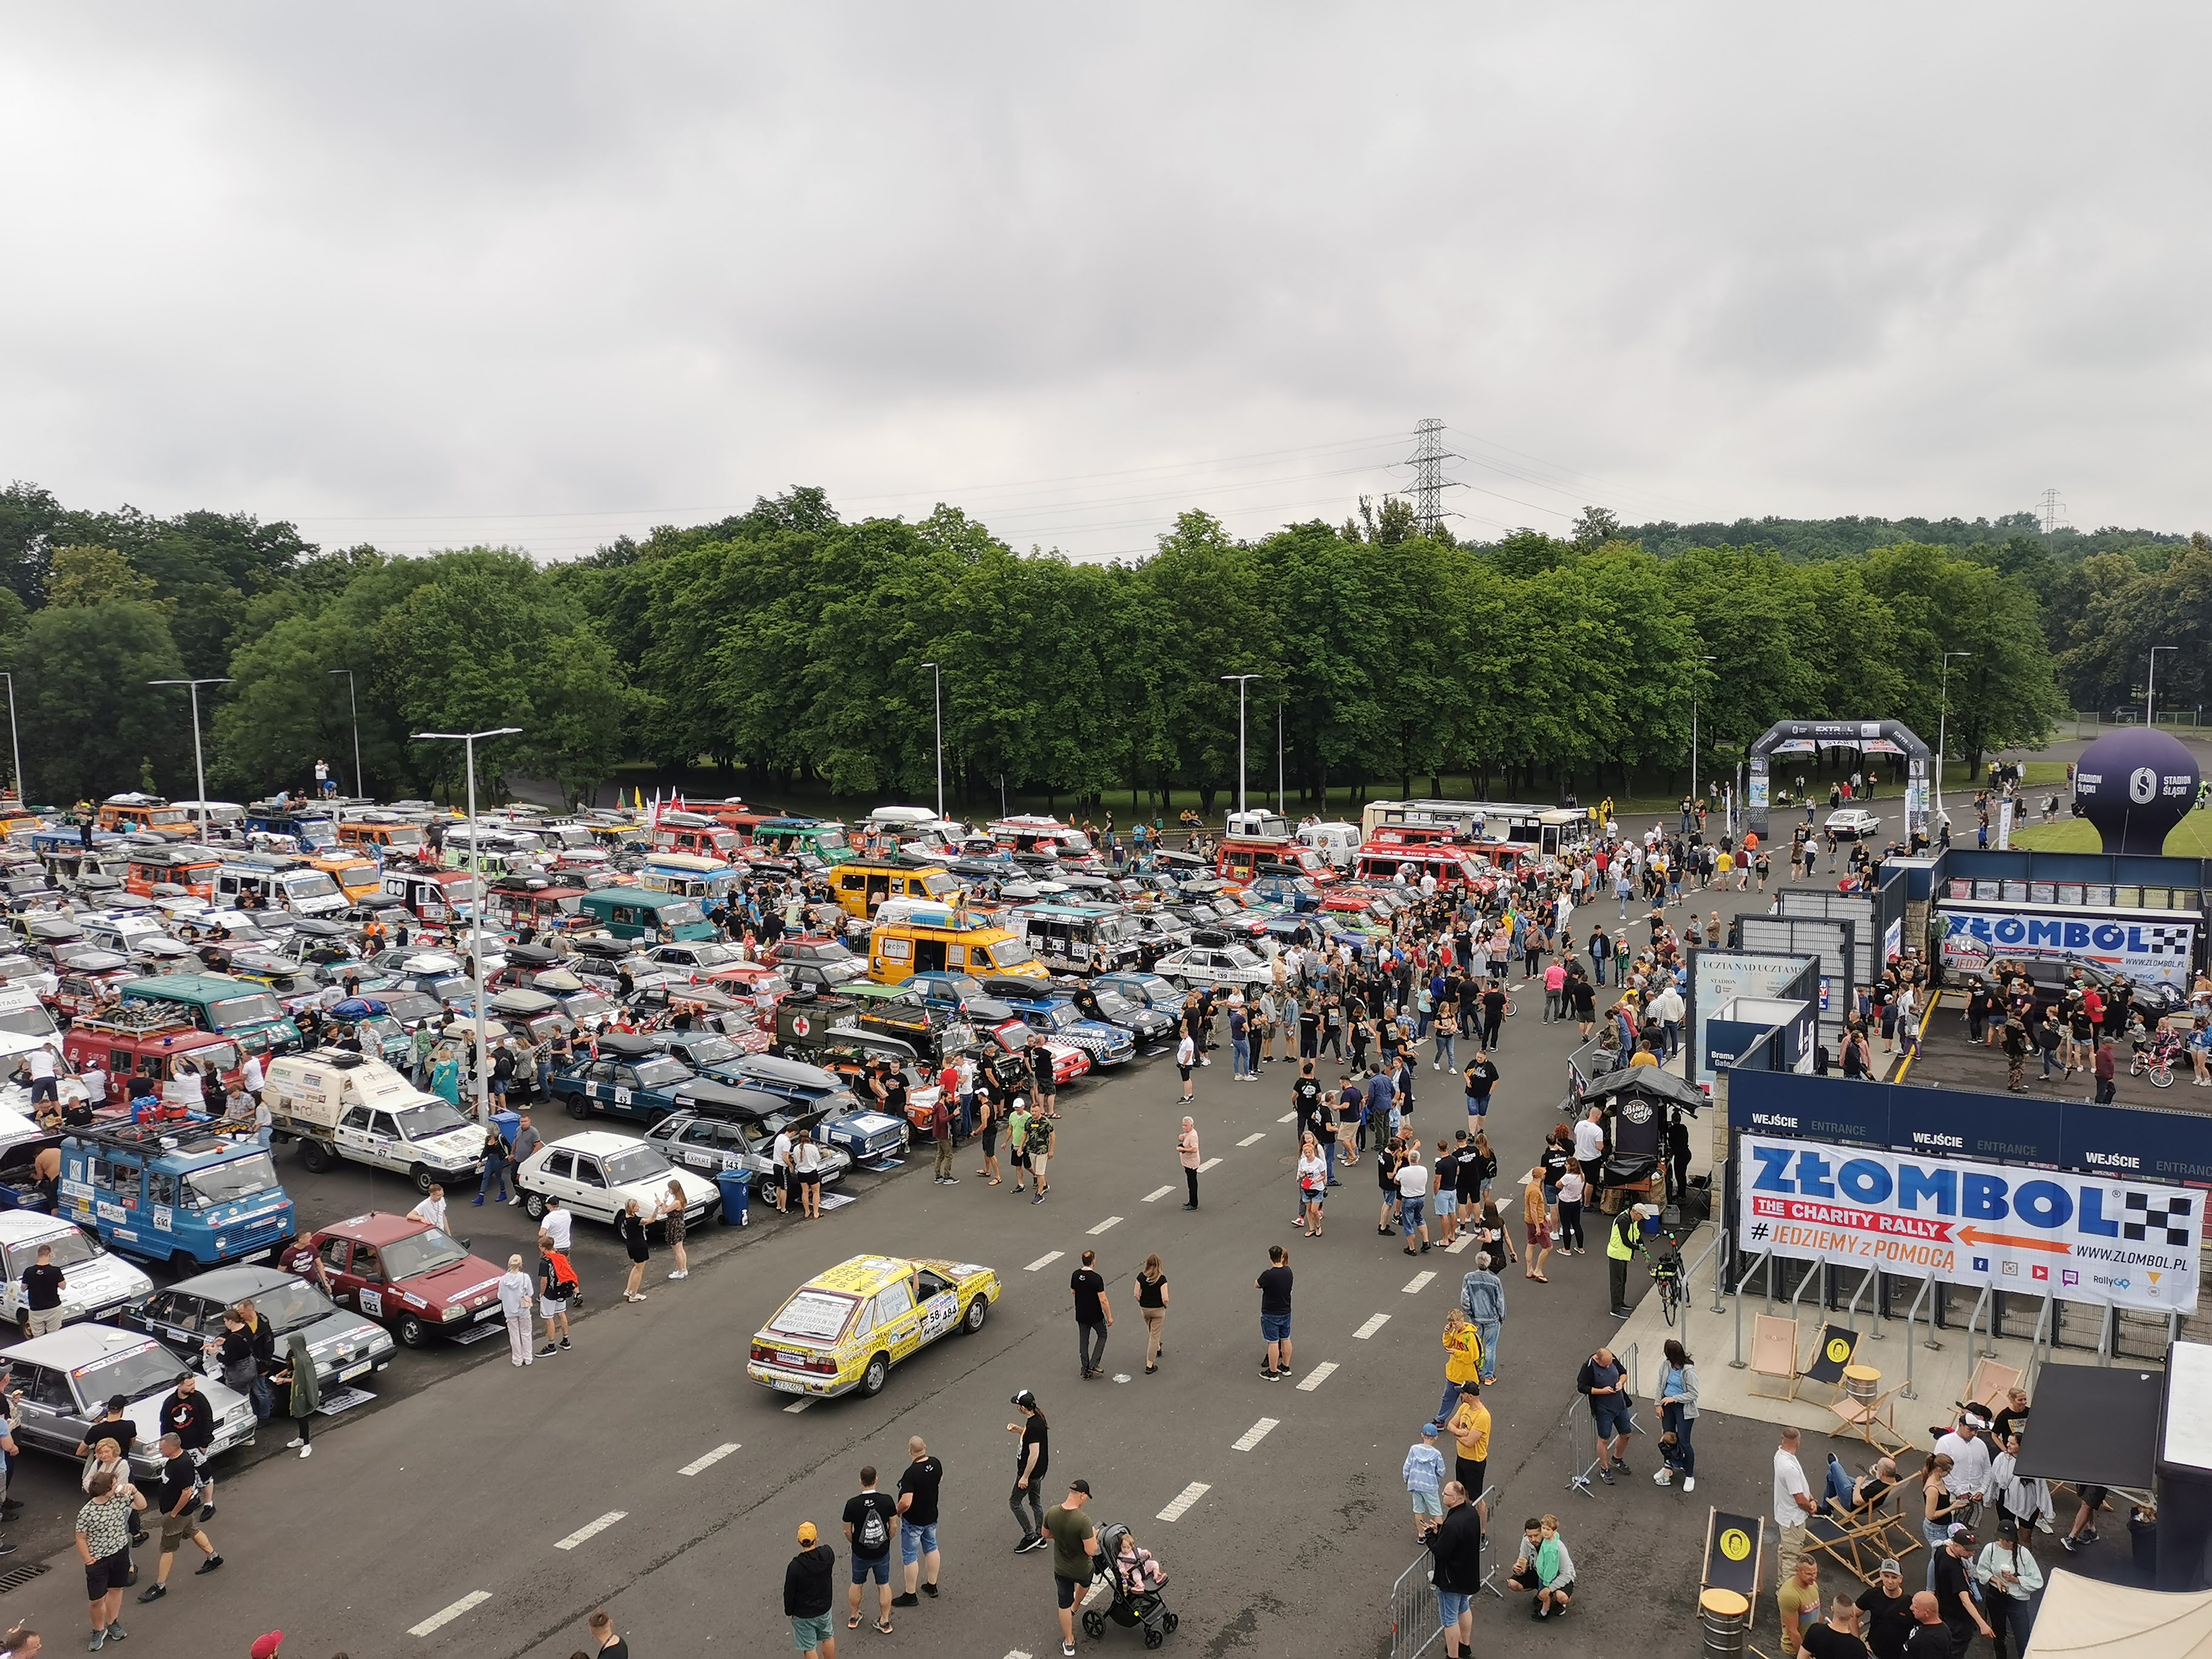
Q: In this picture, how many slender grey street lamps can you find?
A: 10